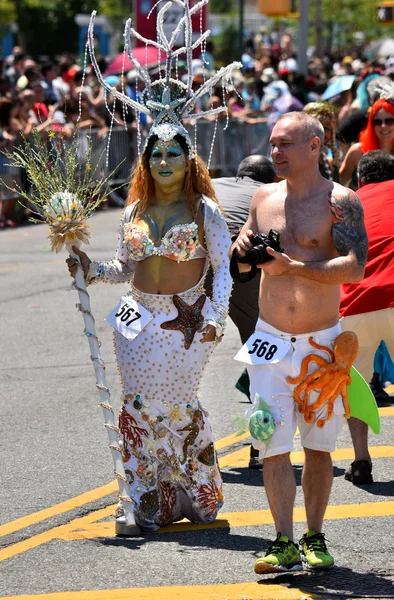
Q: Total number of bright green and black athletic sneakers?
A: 2